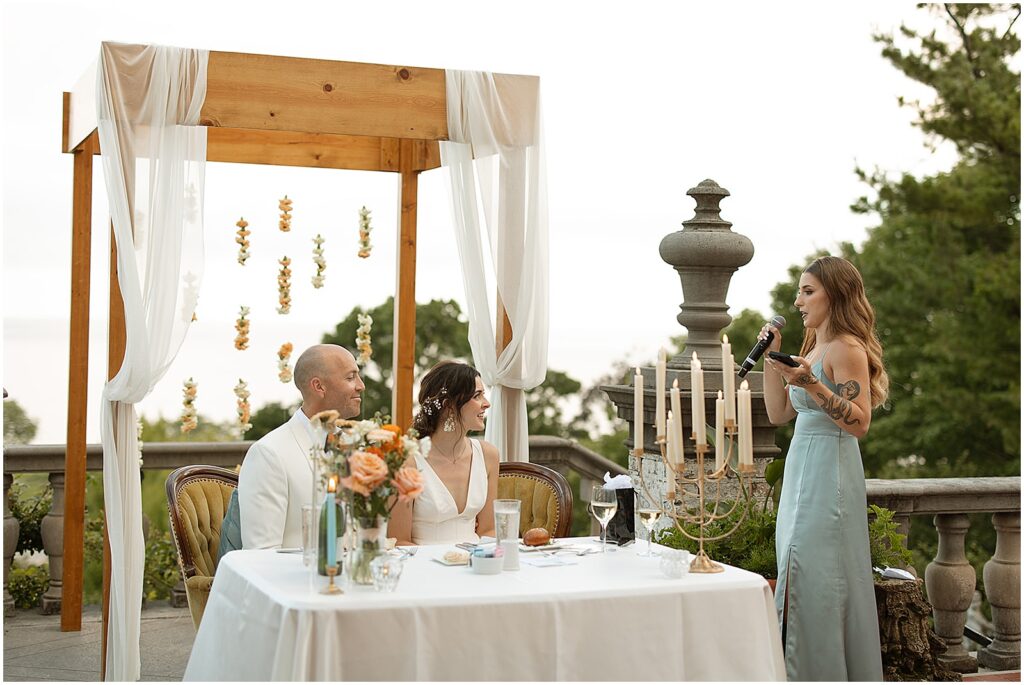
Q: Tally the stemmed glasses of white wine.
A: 2